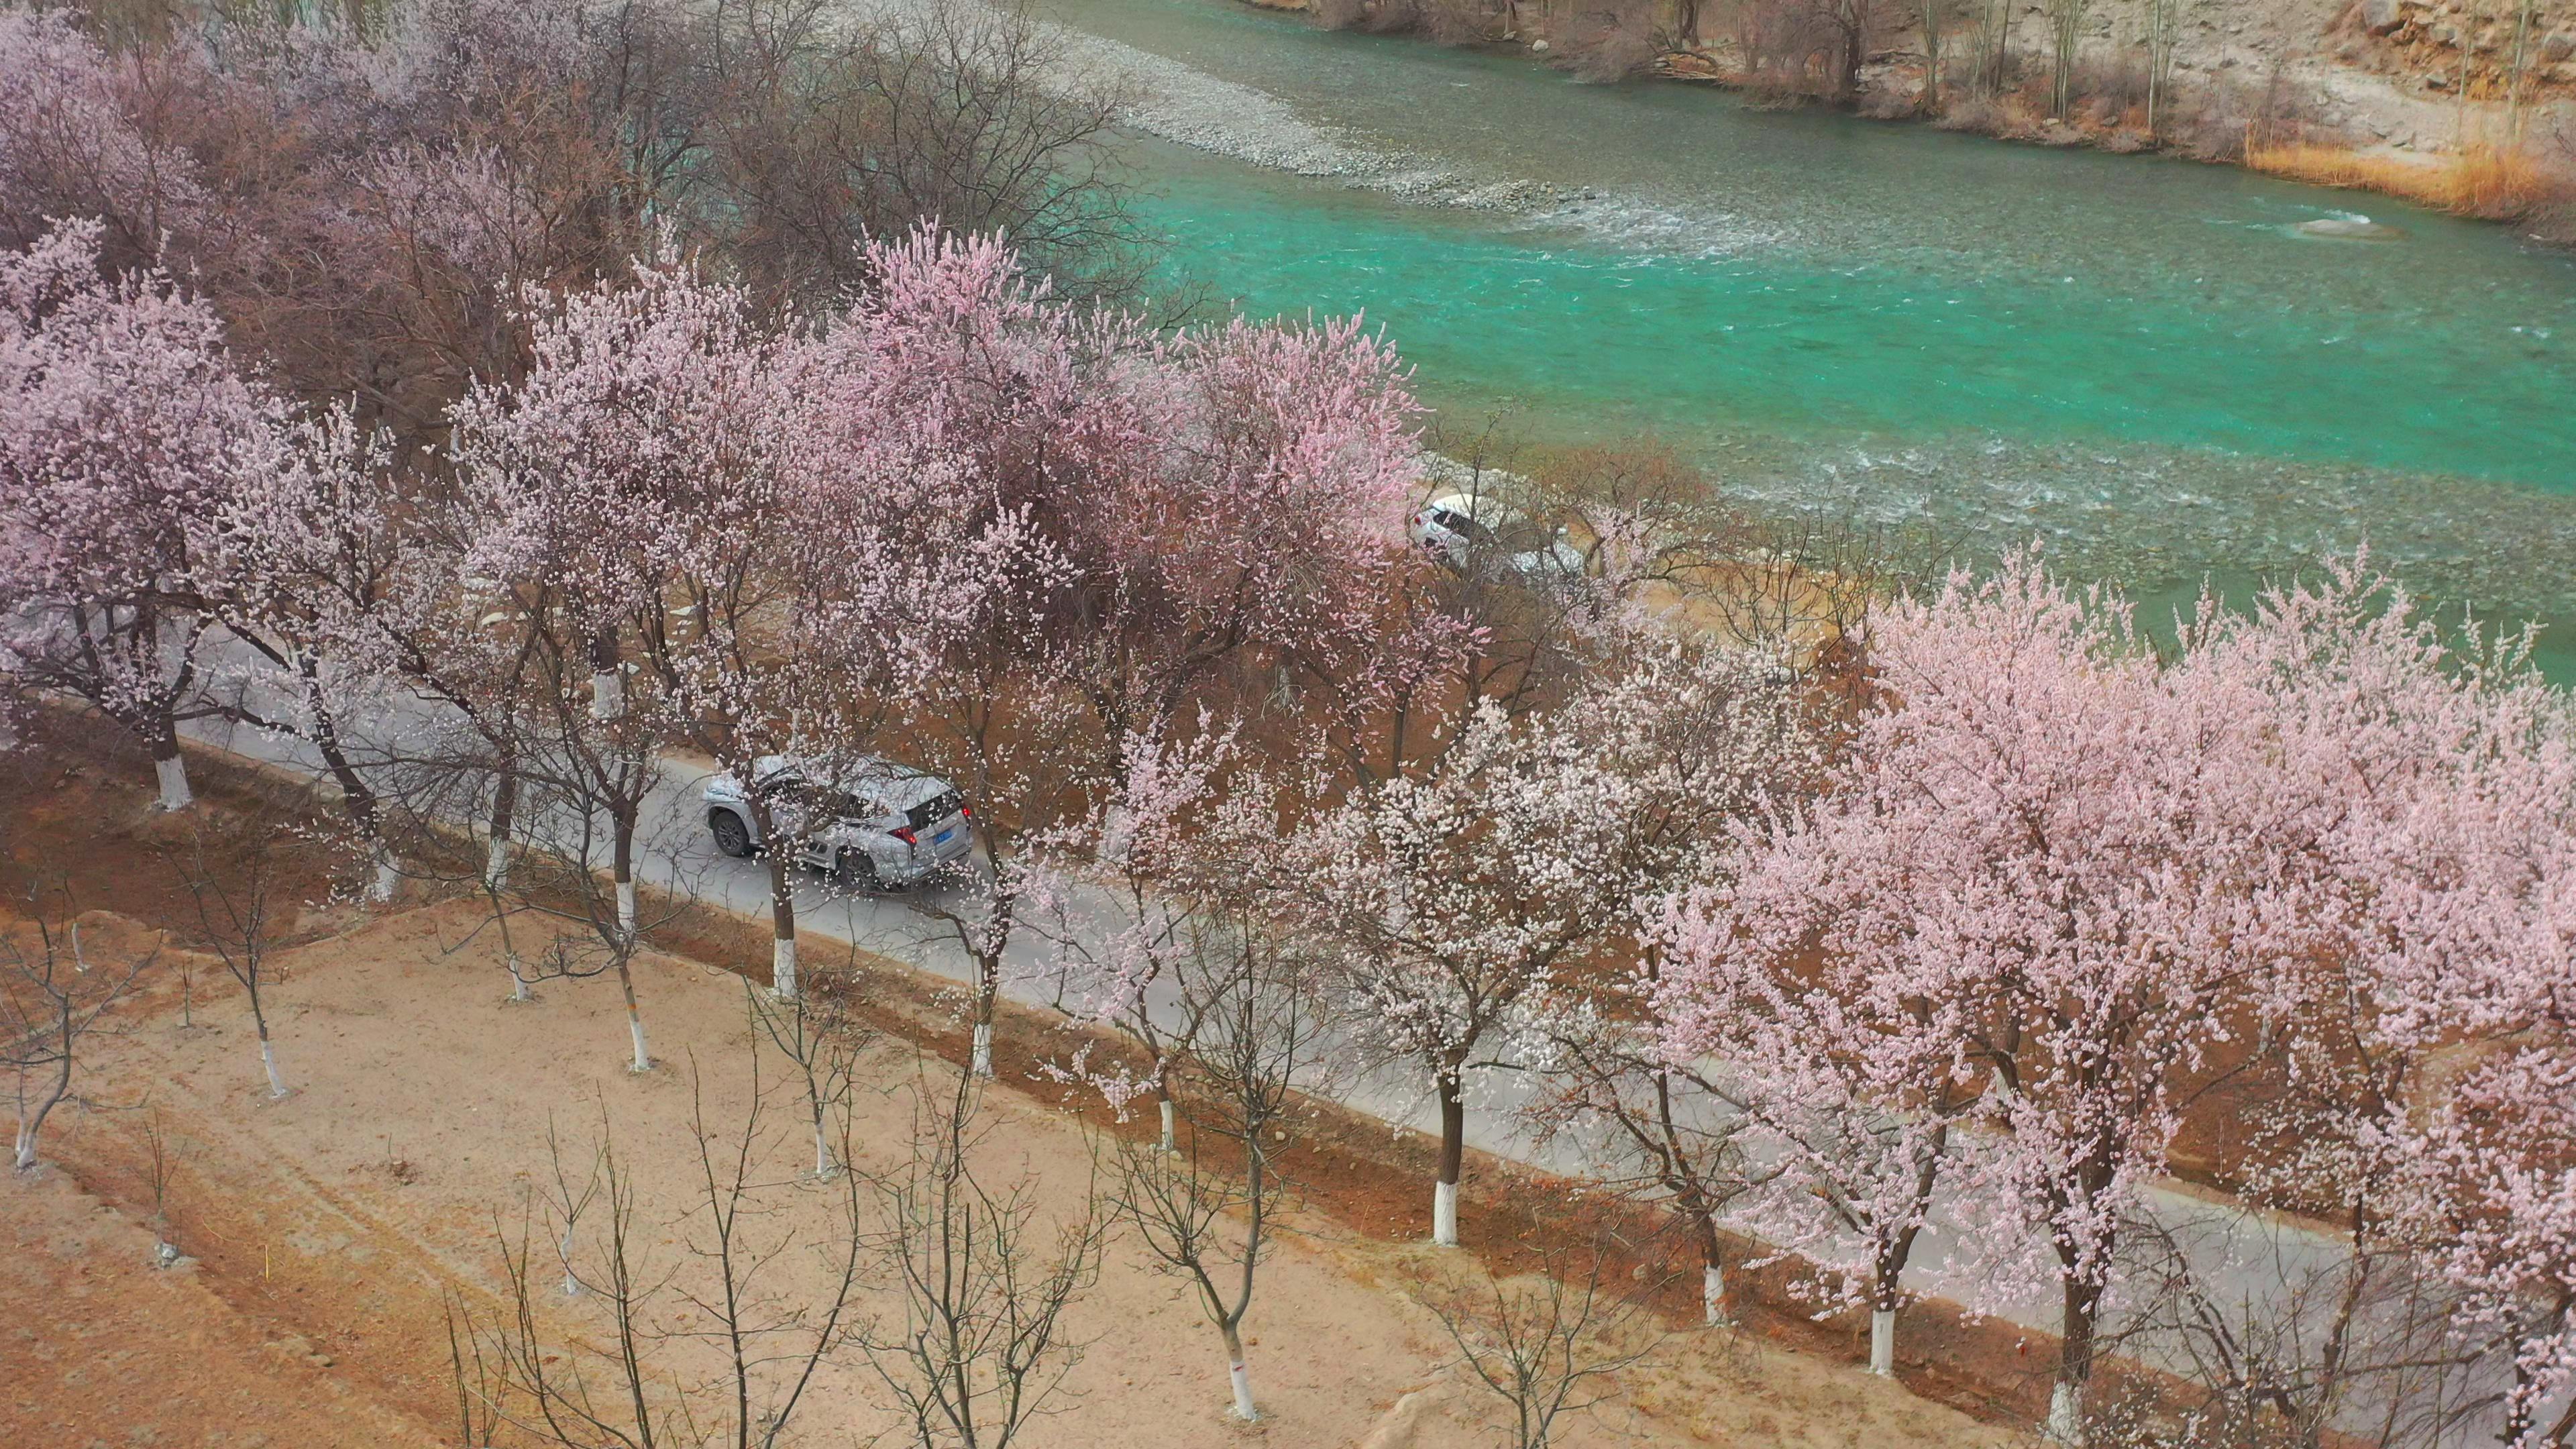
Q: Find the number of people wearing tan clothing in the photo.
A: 0